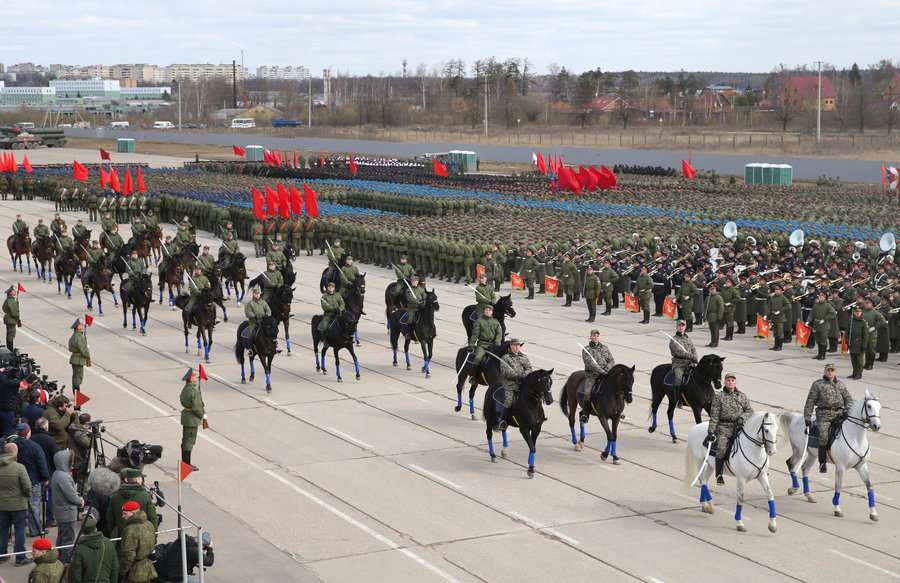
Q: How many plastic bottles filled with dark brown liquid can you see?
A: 0